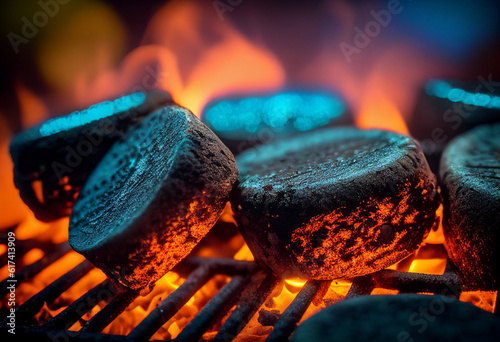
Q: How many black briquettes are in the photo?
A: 7